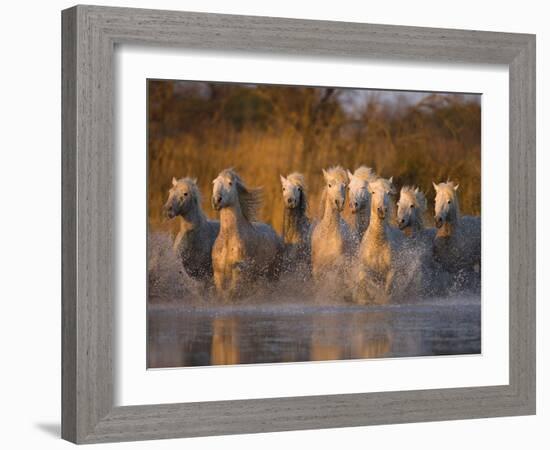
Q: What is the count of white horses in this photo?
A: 8